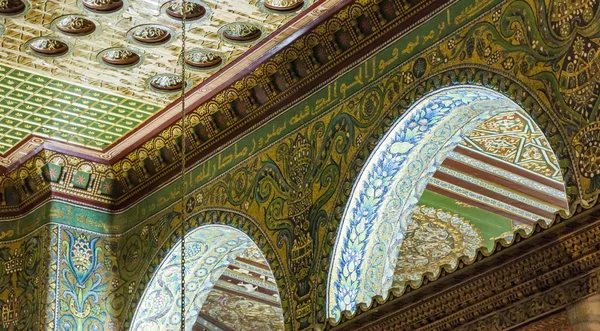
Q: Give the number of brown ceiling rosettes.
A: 11